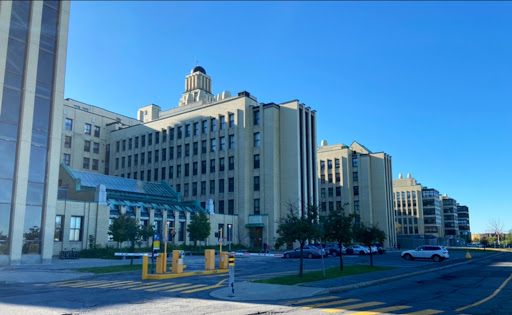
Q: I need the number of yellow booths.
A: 4